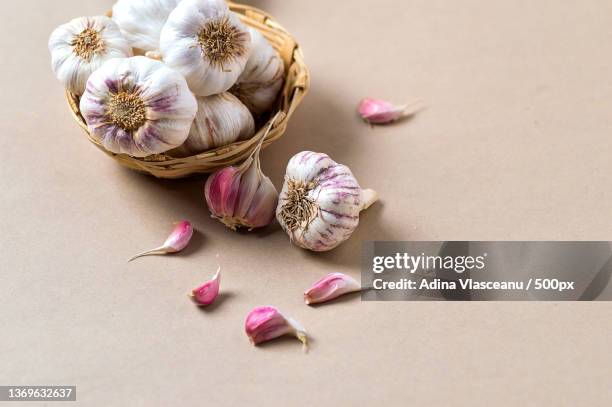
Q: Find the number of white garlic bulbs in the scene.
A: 7